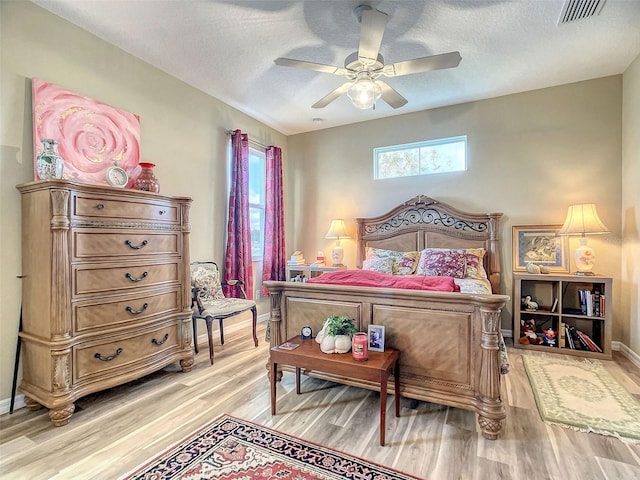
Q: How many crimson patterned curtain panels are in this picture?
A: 2